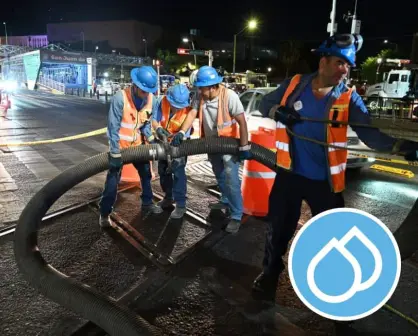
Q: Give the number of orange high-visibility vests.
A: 4